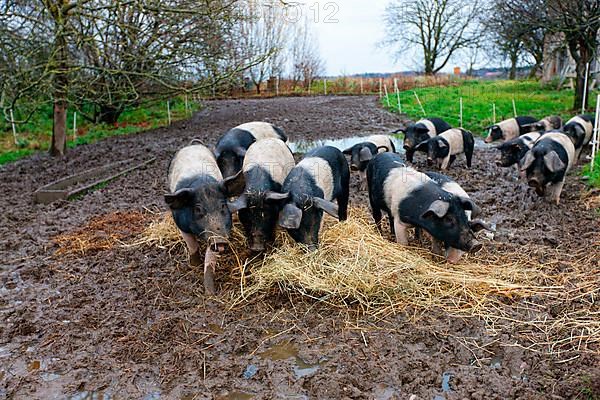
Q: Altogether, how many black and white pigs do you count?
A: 14